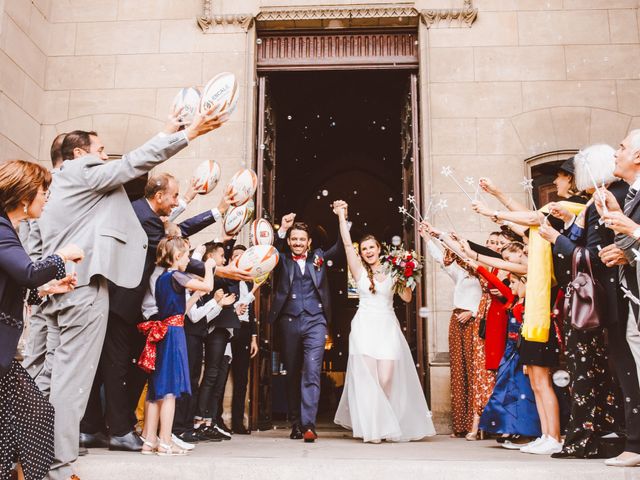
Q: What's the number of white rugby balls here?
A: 7